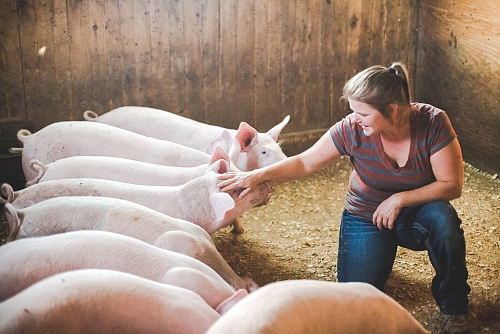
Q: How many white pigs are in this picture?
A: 8